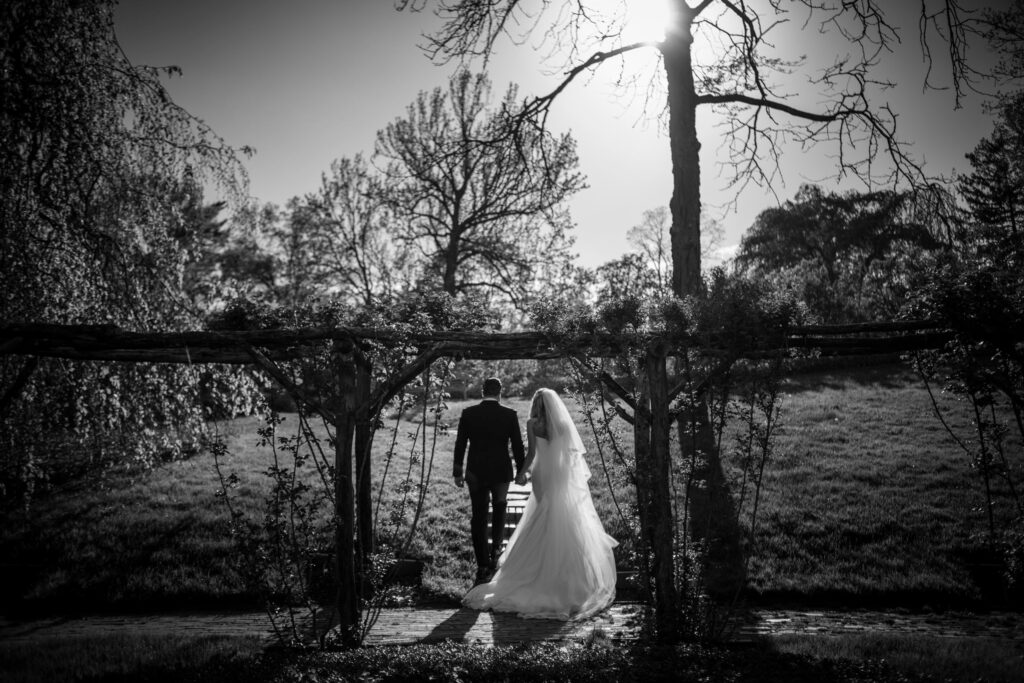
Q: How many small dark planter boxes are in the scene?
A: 2